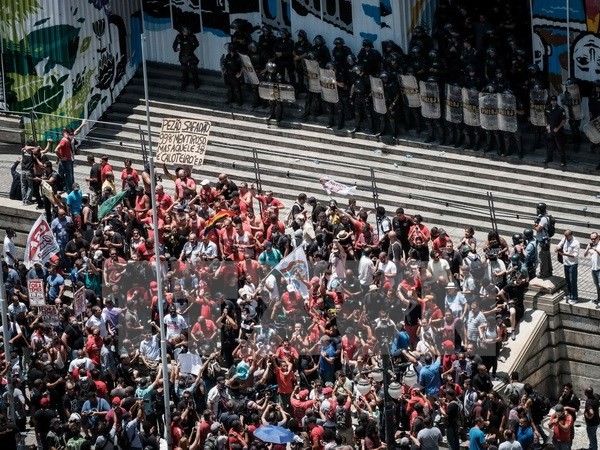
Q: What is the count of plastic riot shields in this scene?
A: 14